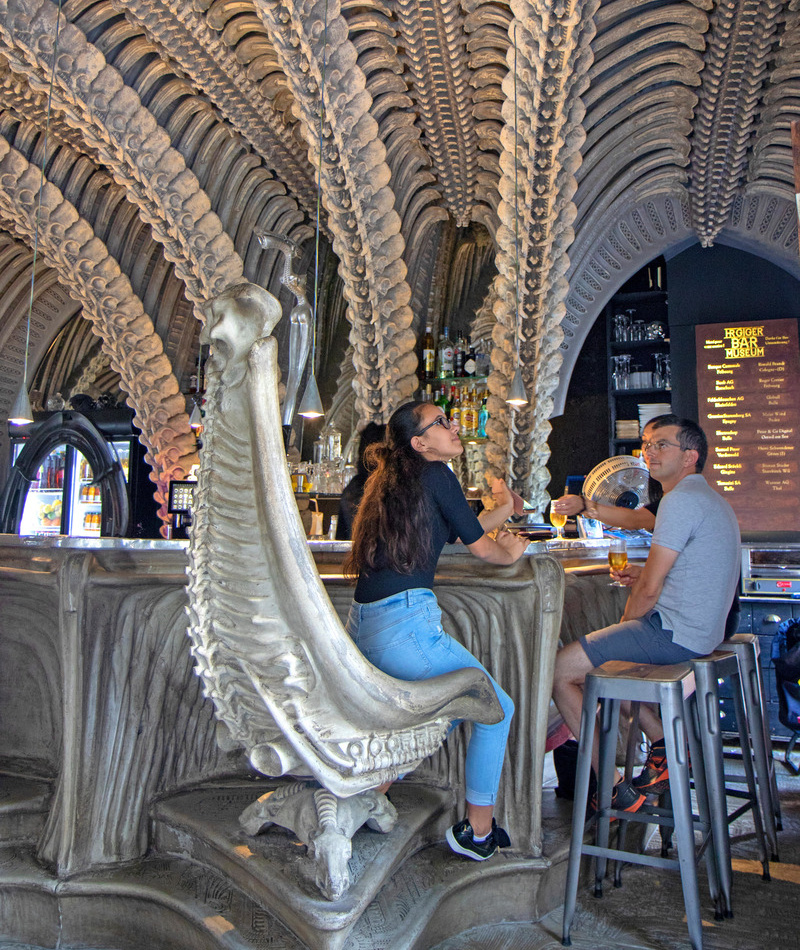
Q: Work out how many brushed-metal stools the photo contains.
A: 3